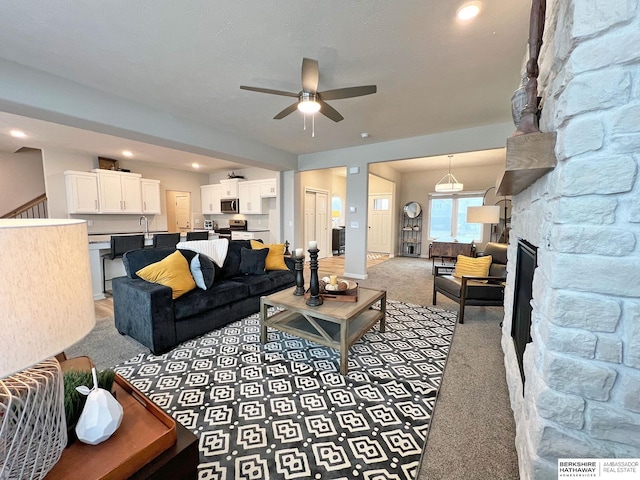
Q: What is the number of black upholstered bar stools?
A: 3